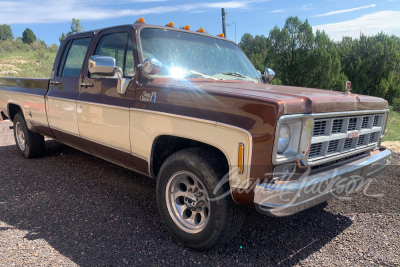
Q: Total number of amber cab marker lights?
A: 5